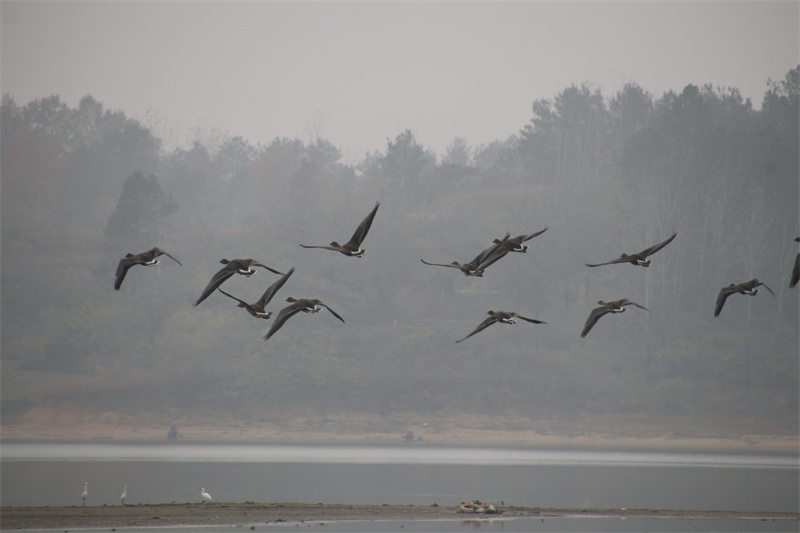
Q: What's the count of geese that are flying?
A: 12